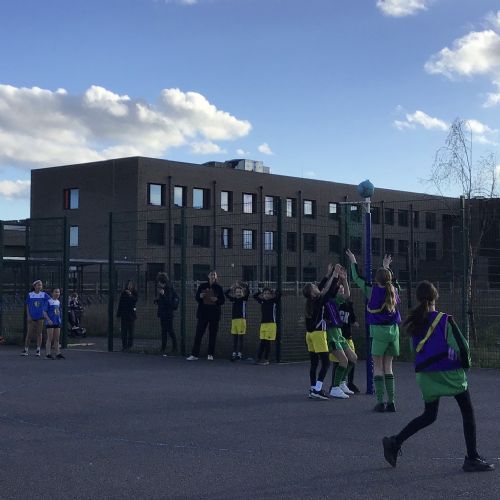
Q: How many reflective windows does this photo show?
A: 15